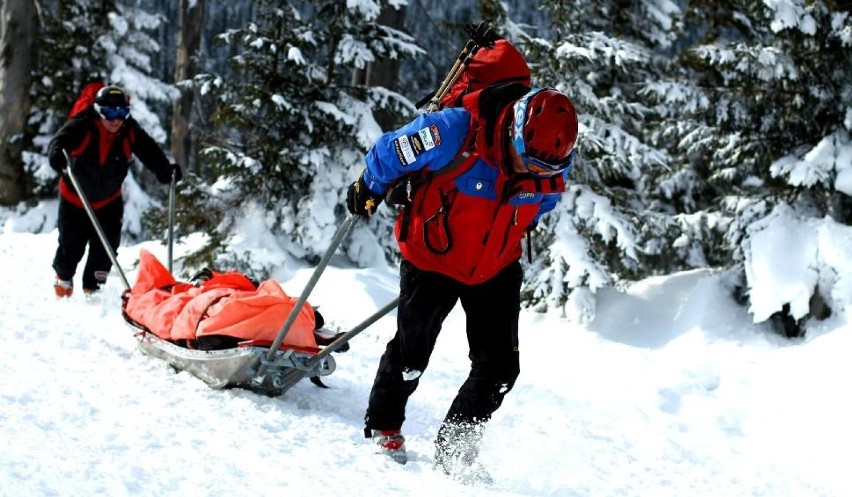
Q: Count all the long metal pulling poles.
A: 4